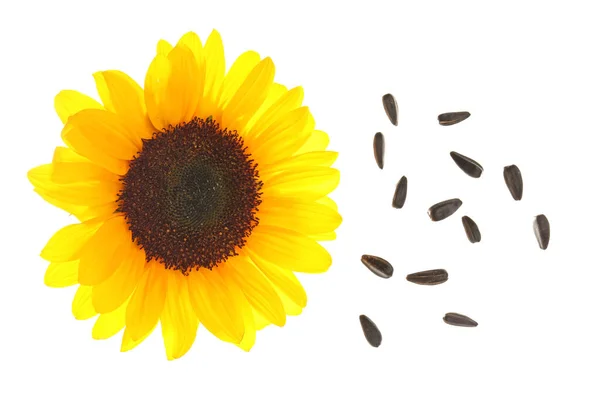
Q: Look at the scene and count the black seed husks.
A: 13